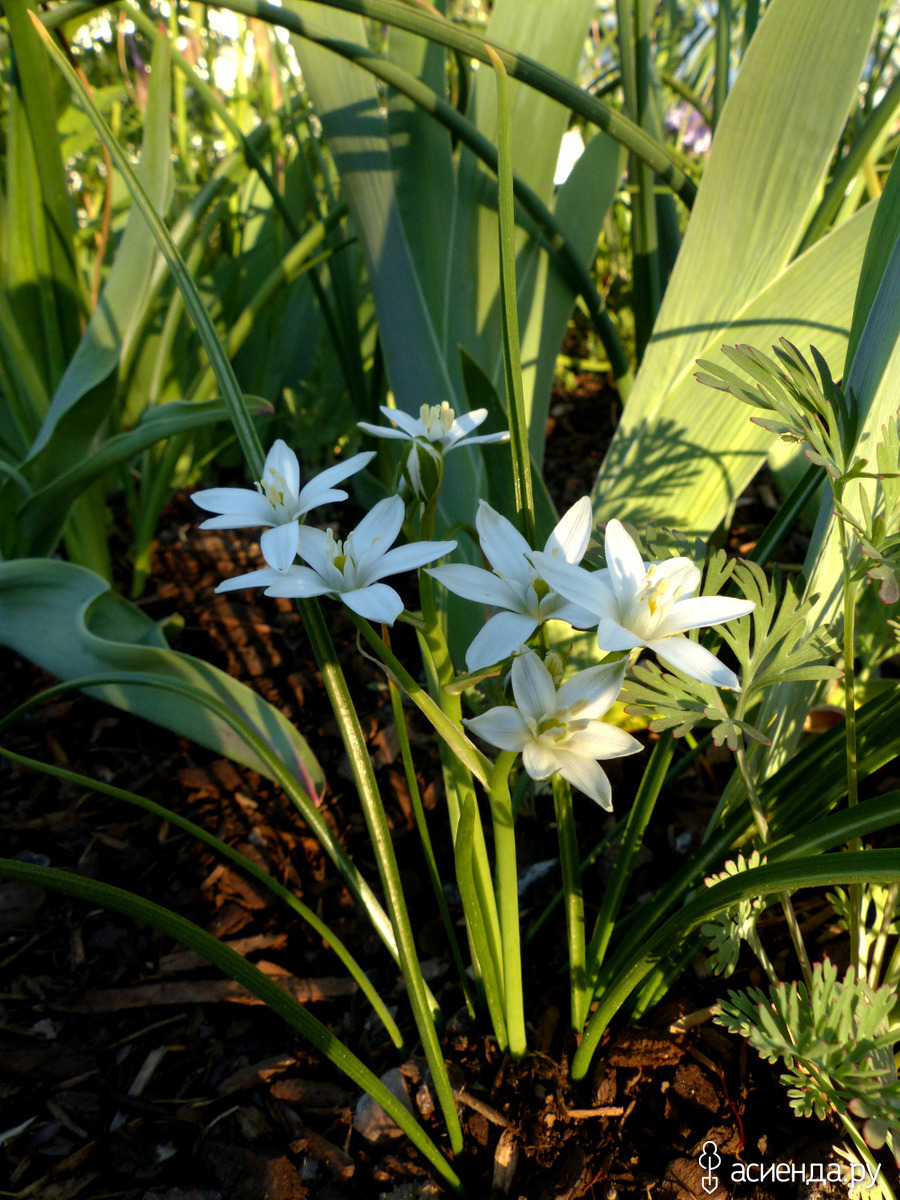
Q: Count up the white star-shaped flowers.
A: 6